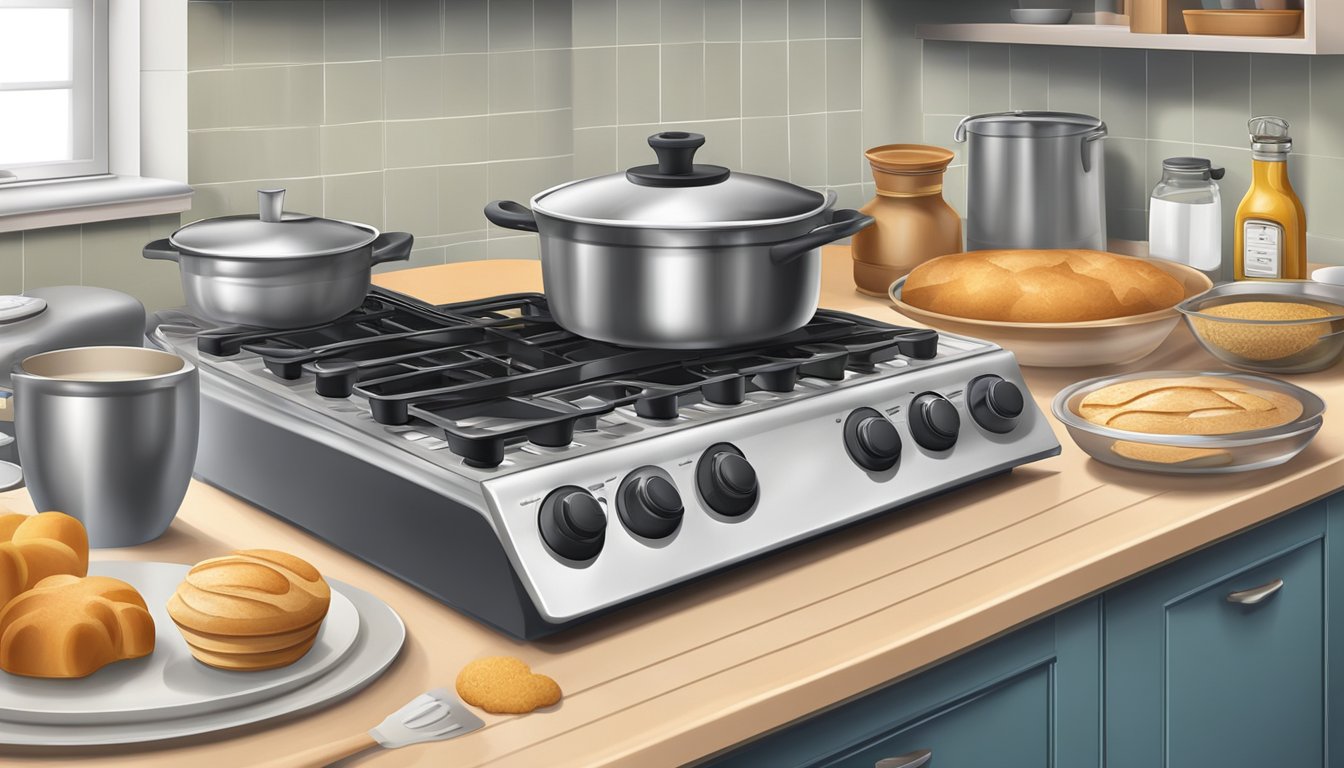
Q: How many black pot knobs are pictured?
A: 1